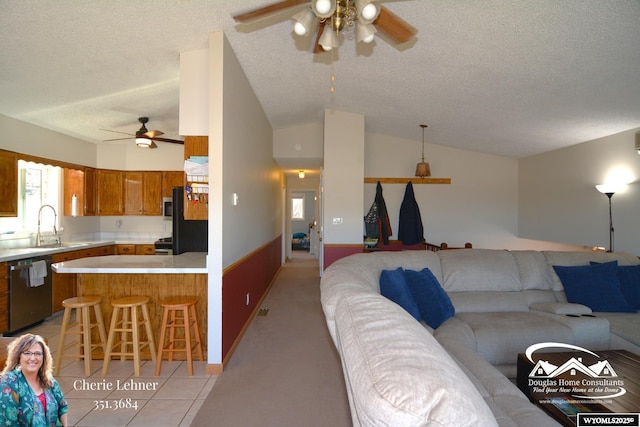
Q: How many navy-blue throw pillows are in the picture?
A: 4